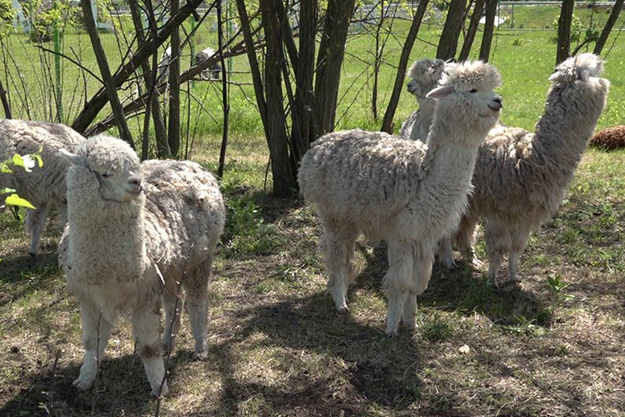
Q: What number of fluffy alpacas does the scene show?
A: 5